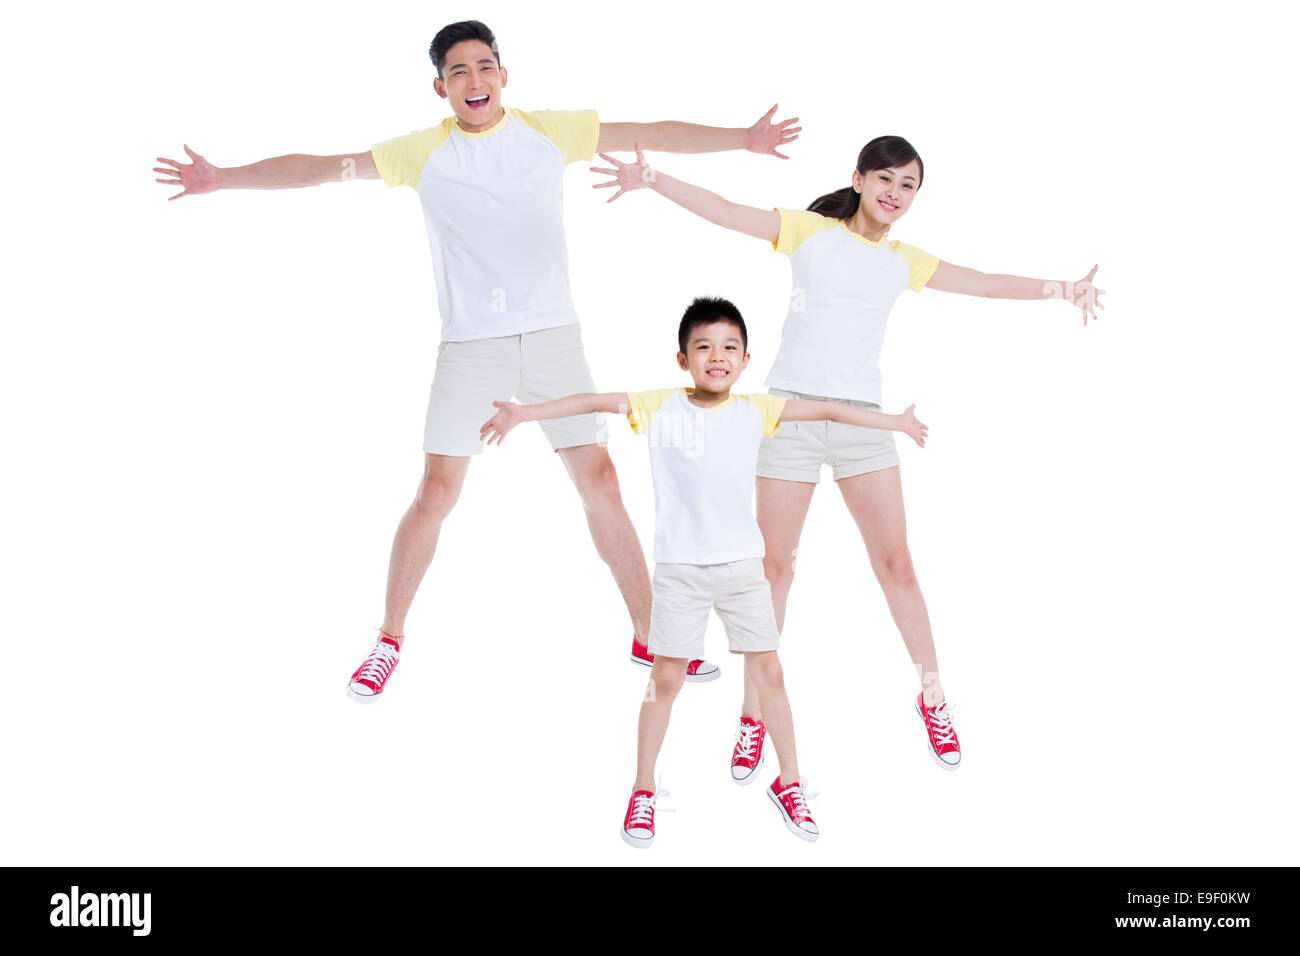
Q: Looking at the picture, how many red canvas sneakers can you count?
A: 6